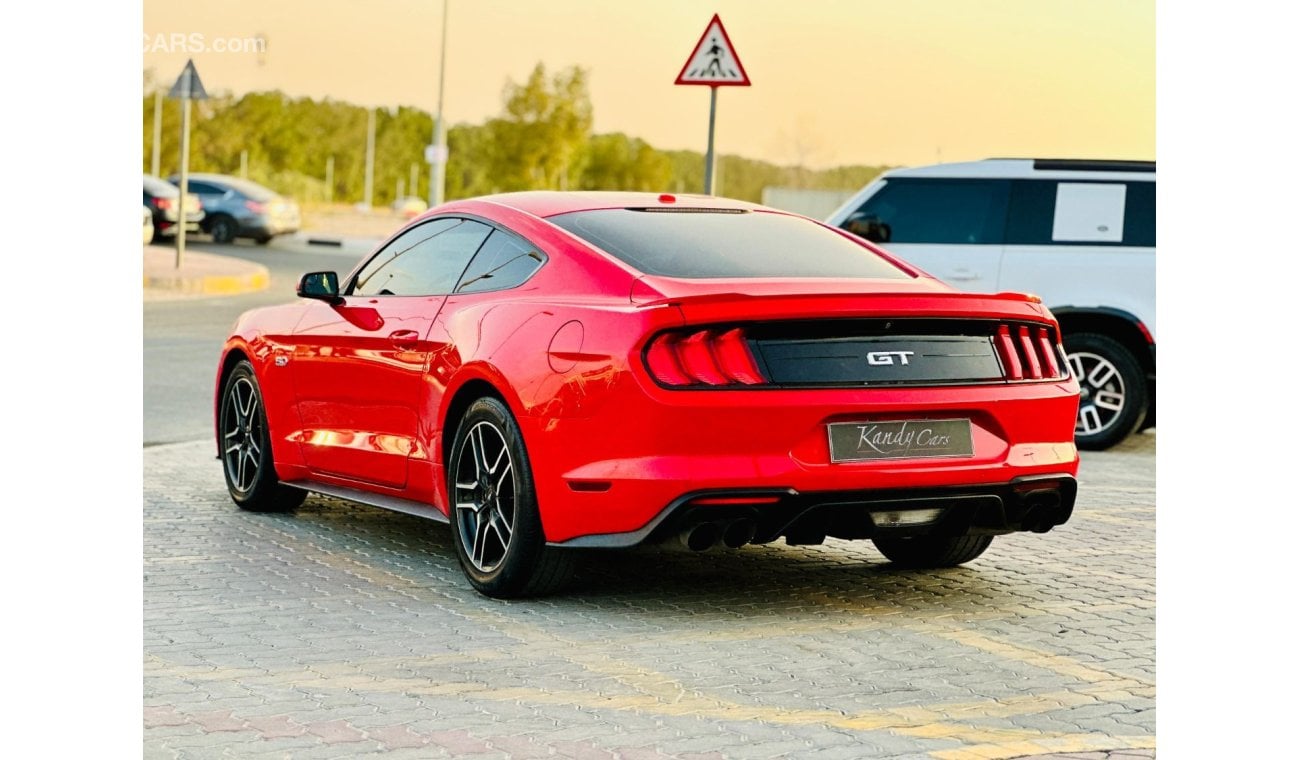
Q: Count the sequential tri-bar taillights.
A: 2